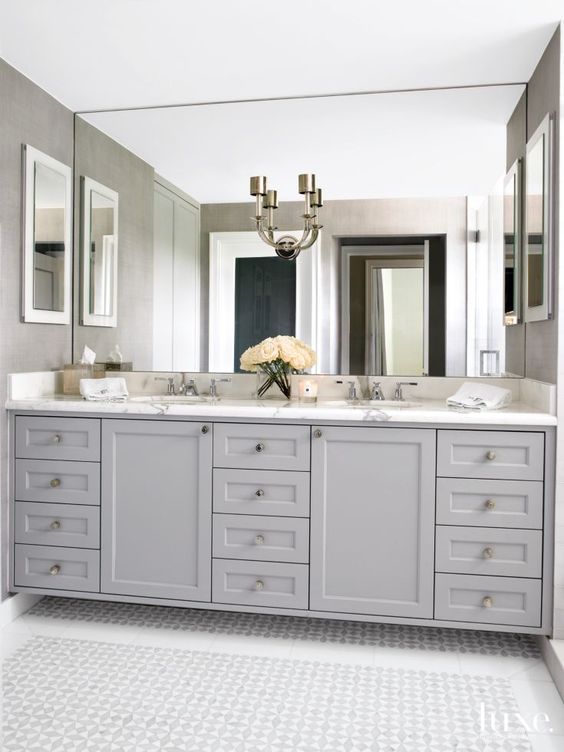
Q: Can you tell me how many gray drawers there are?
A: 12